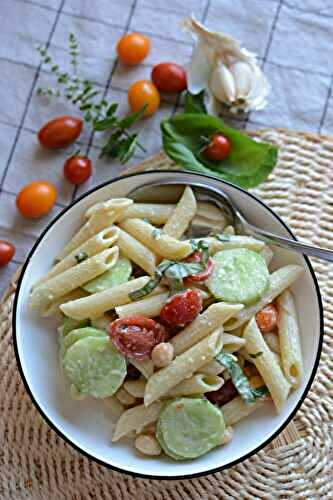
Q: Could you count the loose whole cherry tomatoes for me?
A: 8